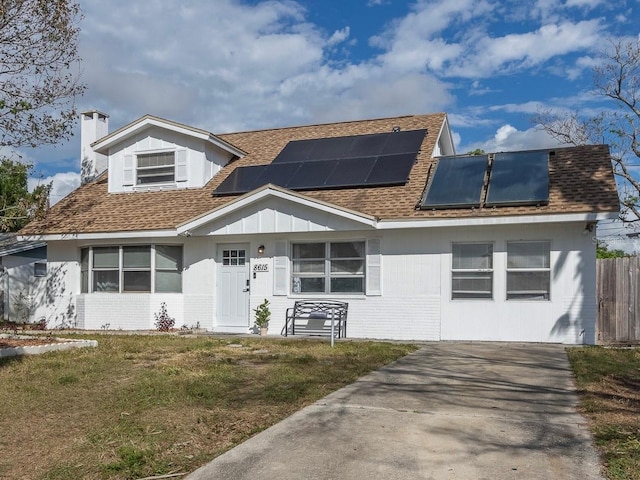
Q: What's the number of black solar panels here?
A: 9